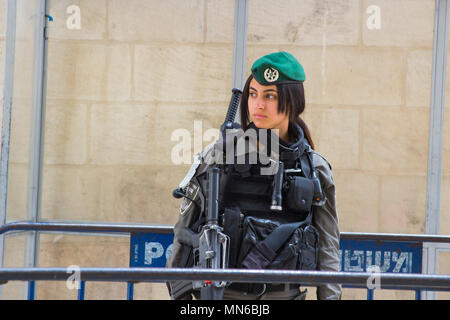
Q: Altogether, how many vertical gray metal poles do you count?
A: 4